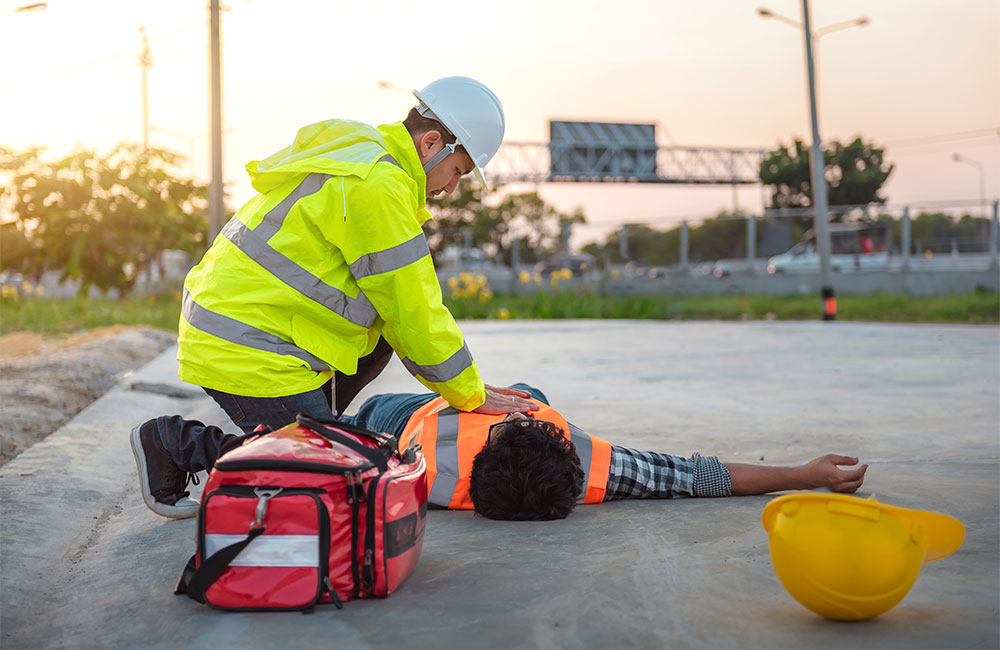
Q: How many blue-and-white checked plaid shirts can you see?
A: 1